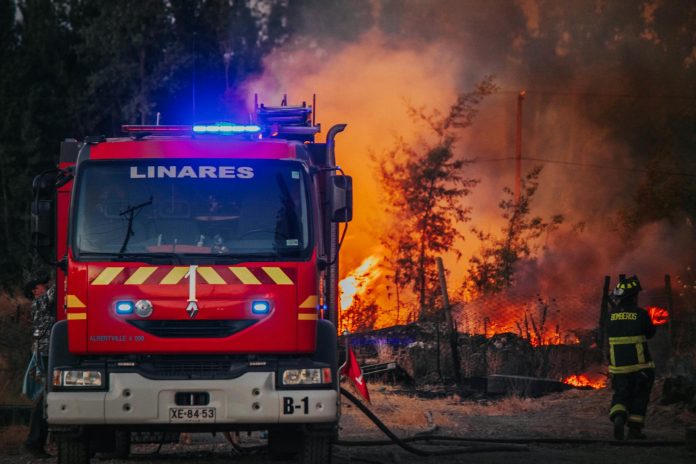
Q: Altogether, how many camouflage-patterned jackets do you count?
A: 1